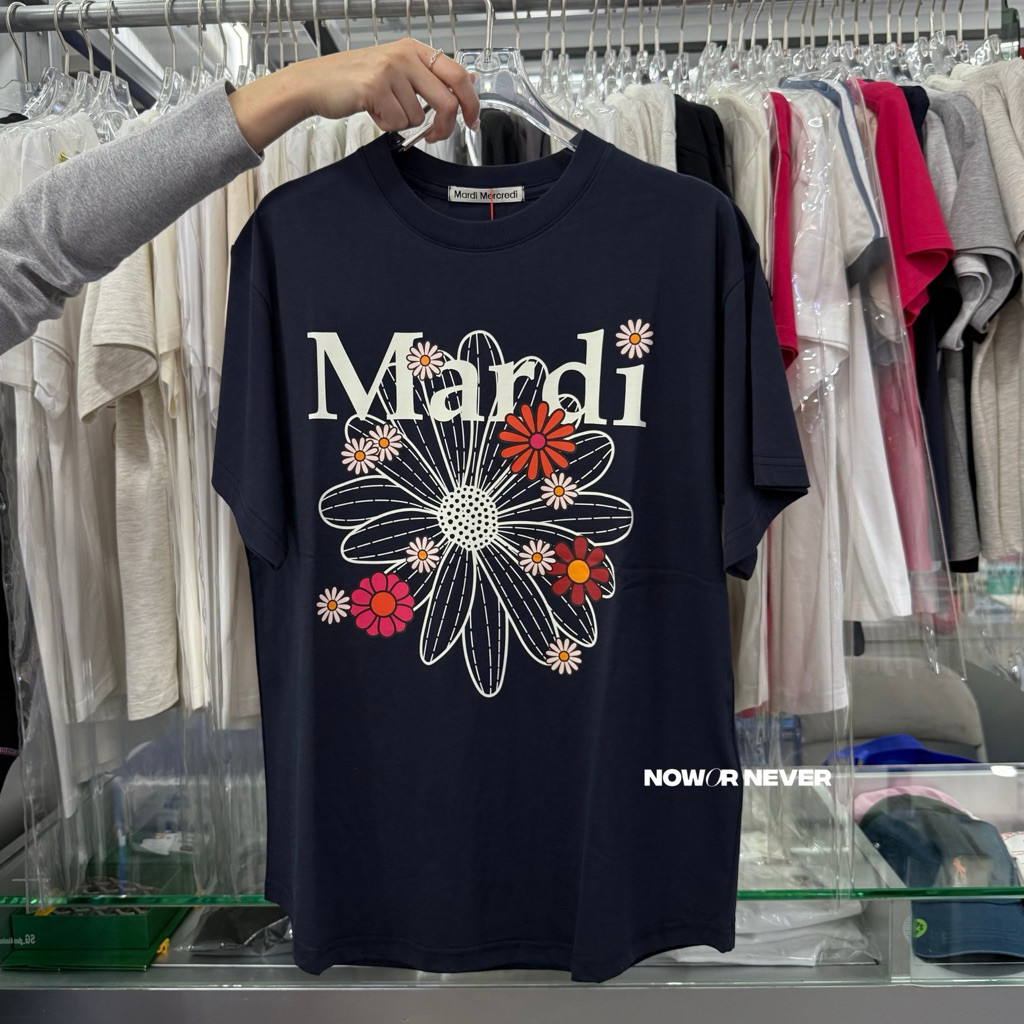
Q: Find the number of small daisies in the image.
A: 9